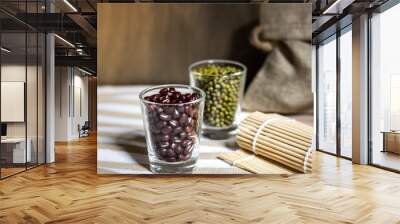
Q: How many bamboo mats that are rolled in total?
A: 1